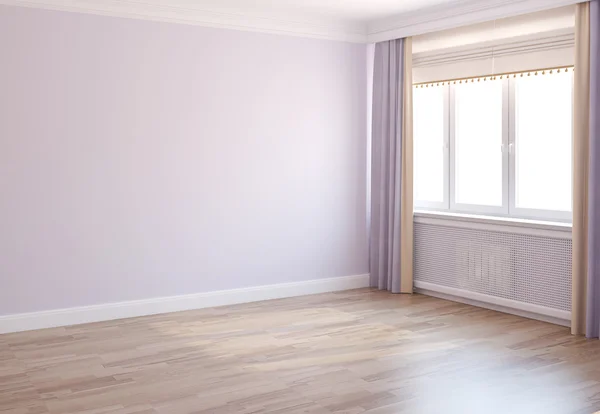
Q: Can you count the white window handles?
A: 3